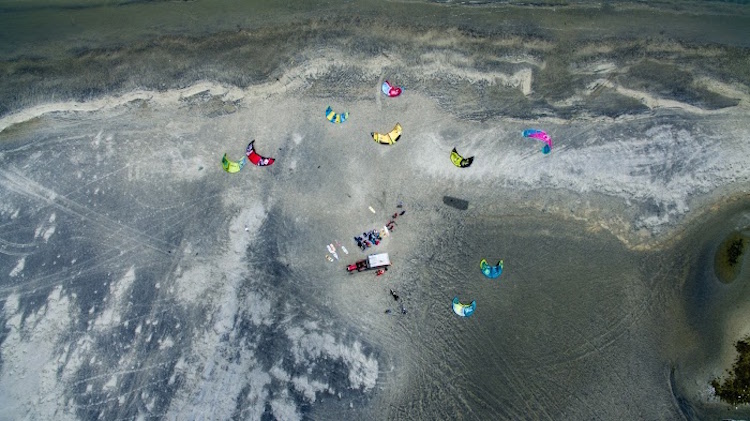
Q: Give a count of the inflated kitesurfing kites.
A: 9